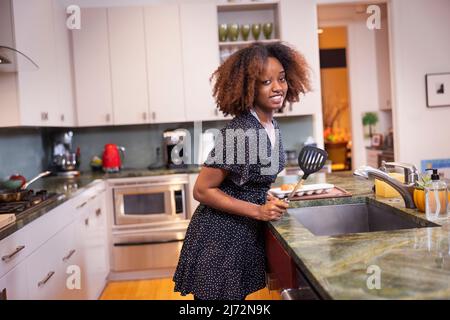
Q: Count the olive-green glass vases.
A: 5